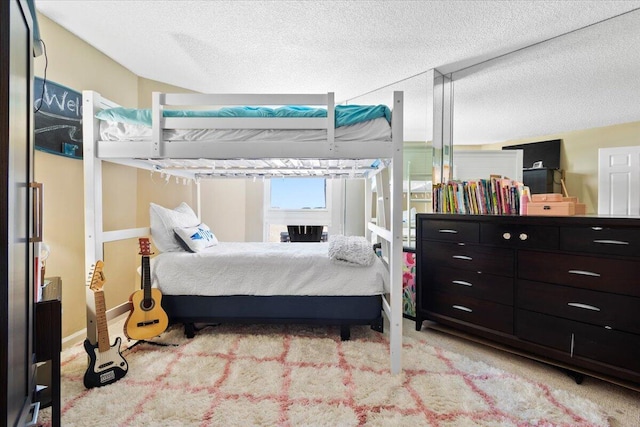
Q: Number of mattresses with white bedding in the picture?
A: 2